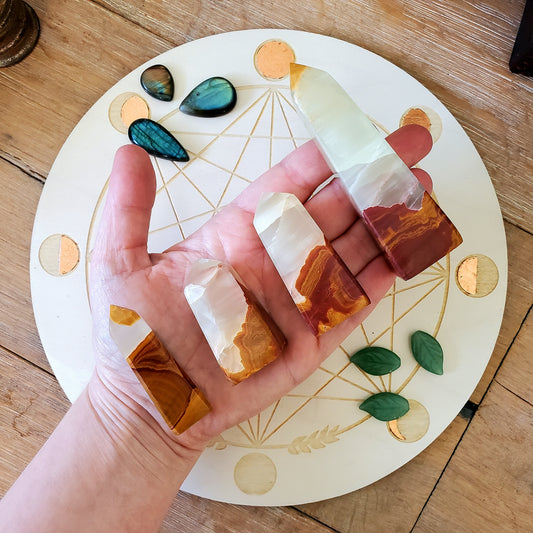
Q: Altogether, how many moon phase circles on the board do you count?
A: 7